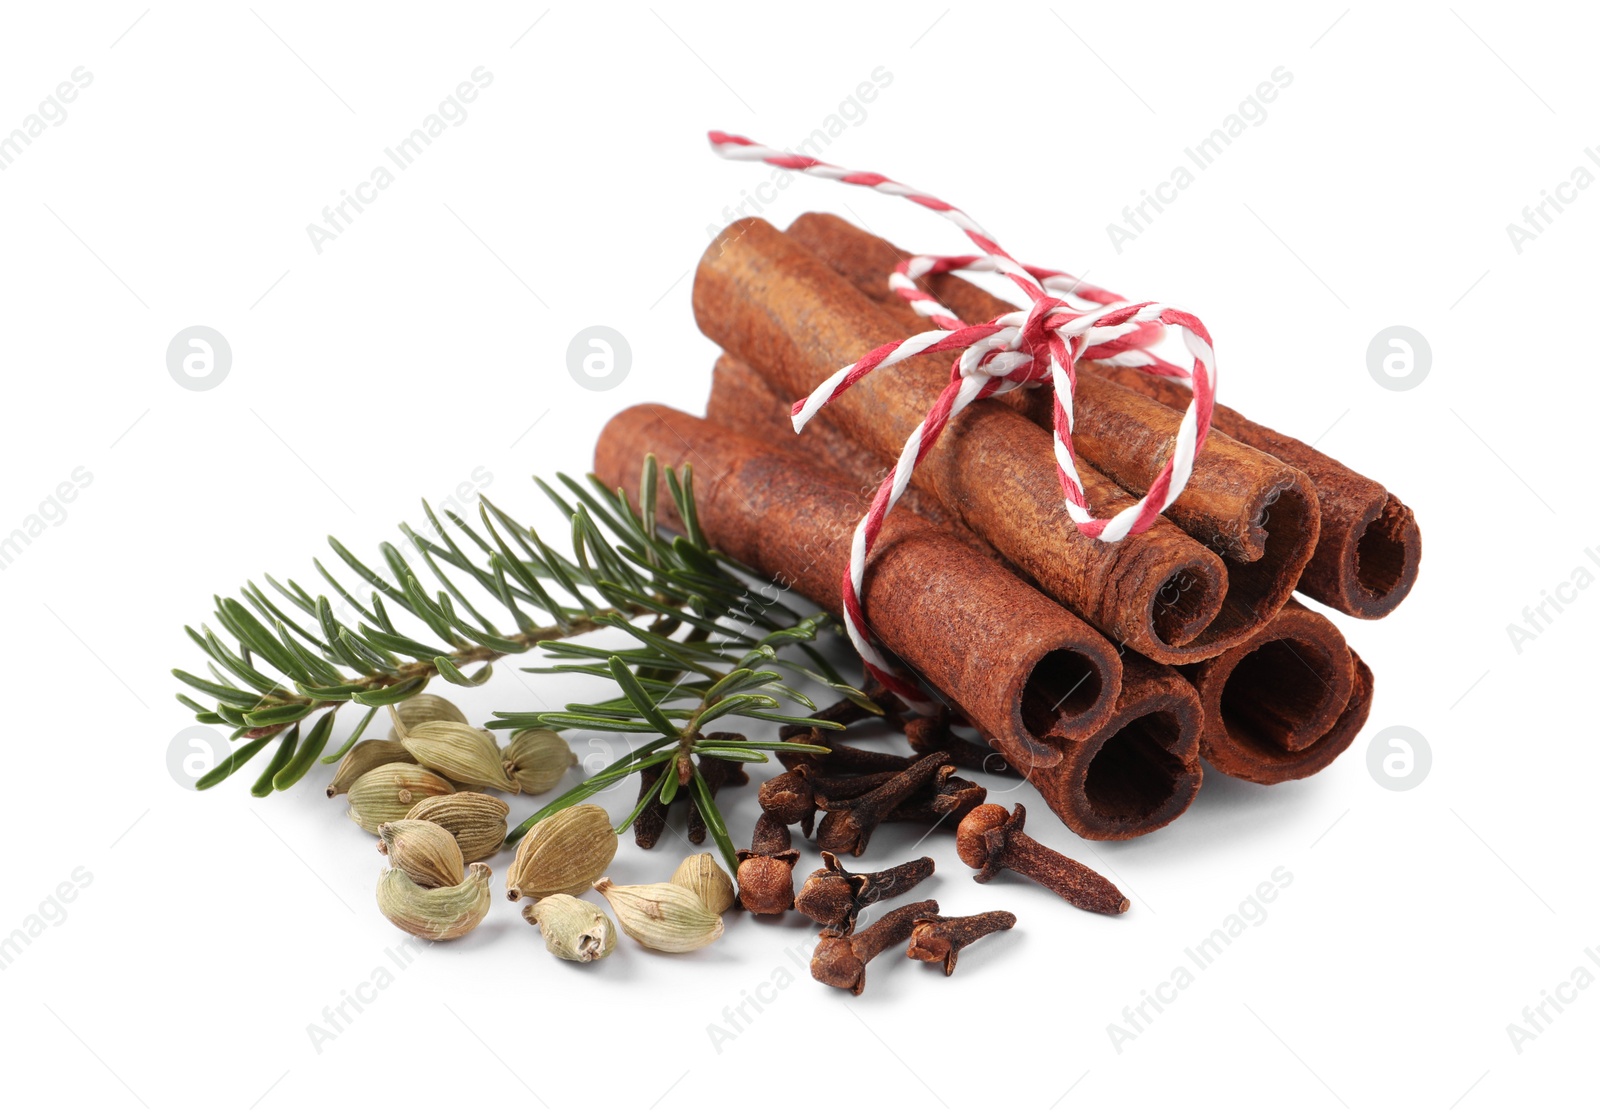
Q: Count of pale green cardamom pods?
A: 12